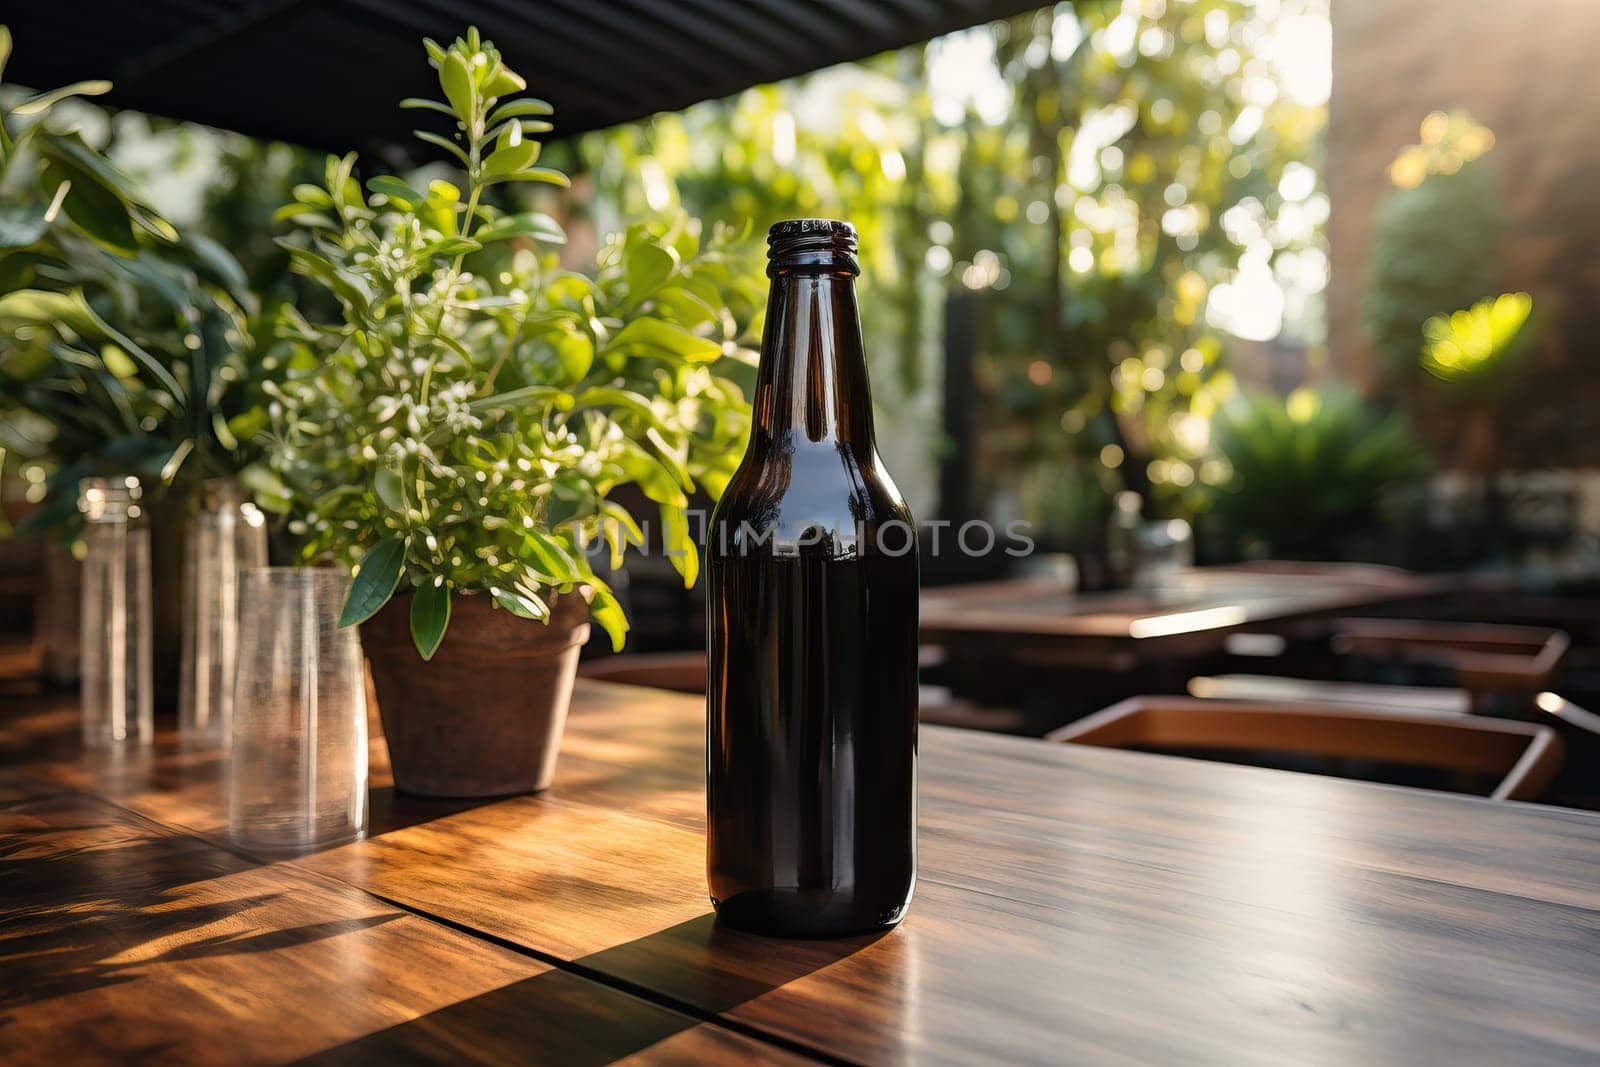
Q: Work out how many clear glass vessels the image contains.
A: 3